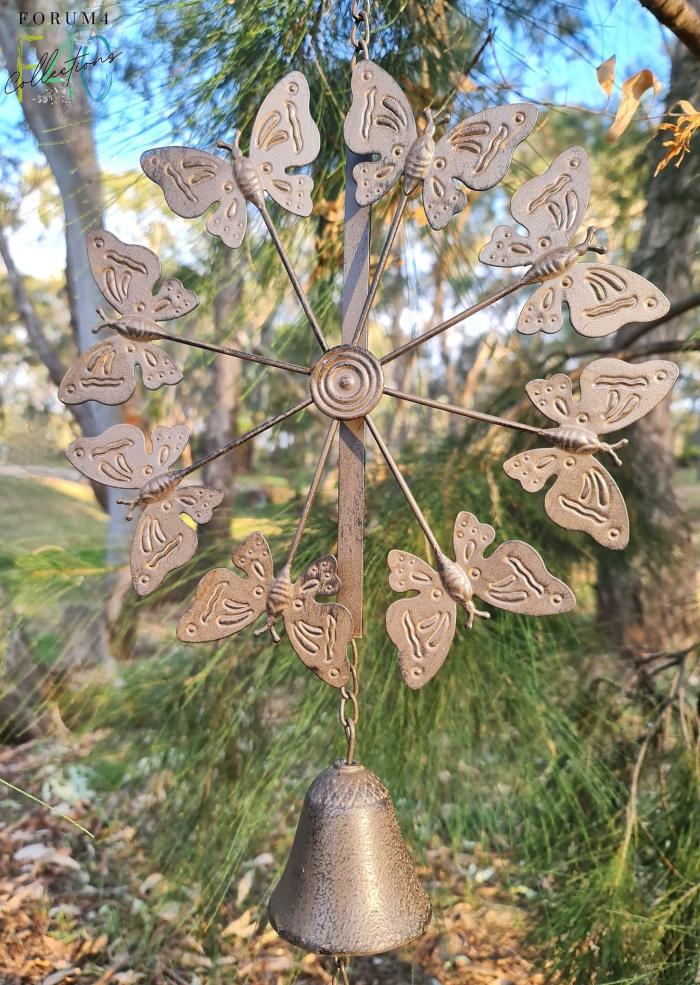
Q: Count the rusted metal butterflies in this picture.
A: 8